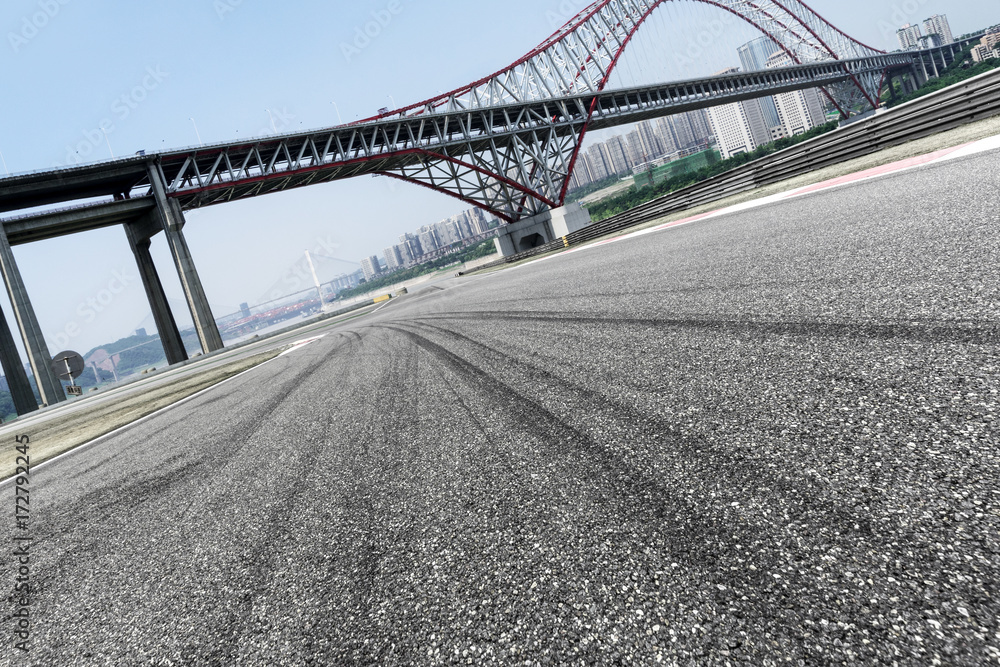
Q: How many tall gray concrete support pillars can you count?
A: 4